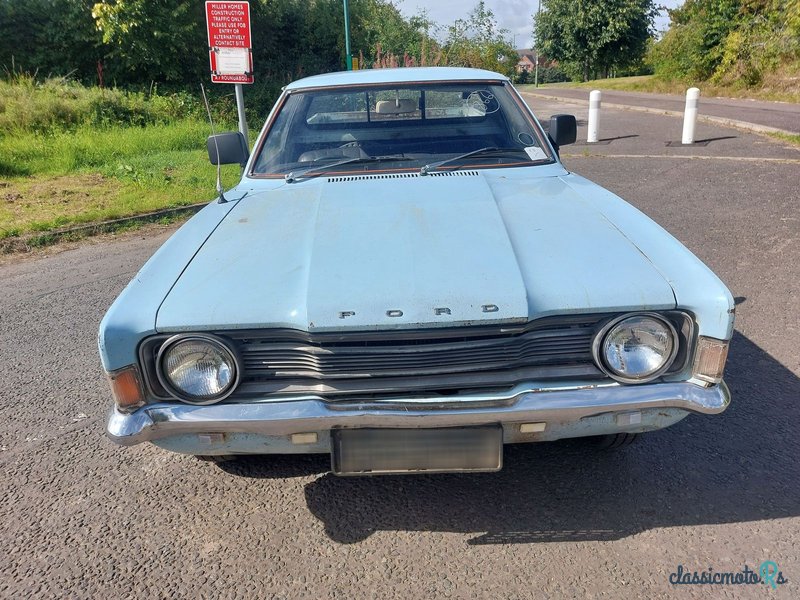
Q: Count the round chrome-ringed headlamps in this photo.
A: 2